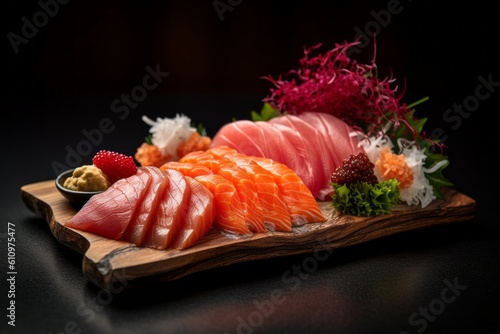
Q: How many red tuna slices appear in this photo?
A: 4